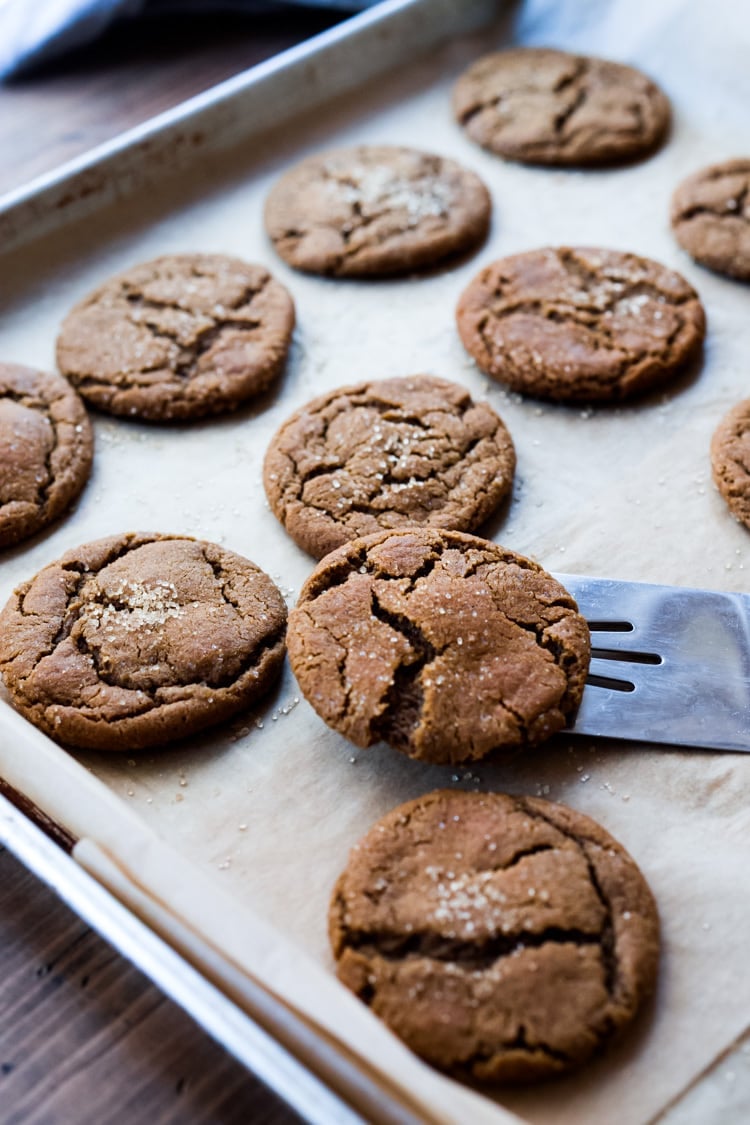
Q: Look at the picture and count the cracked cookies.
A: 11